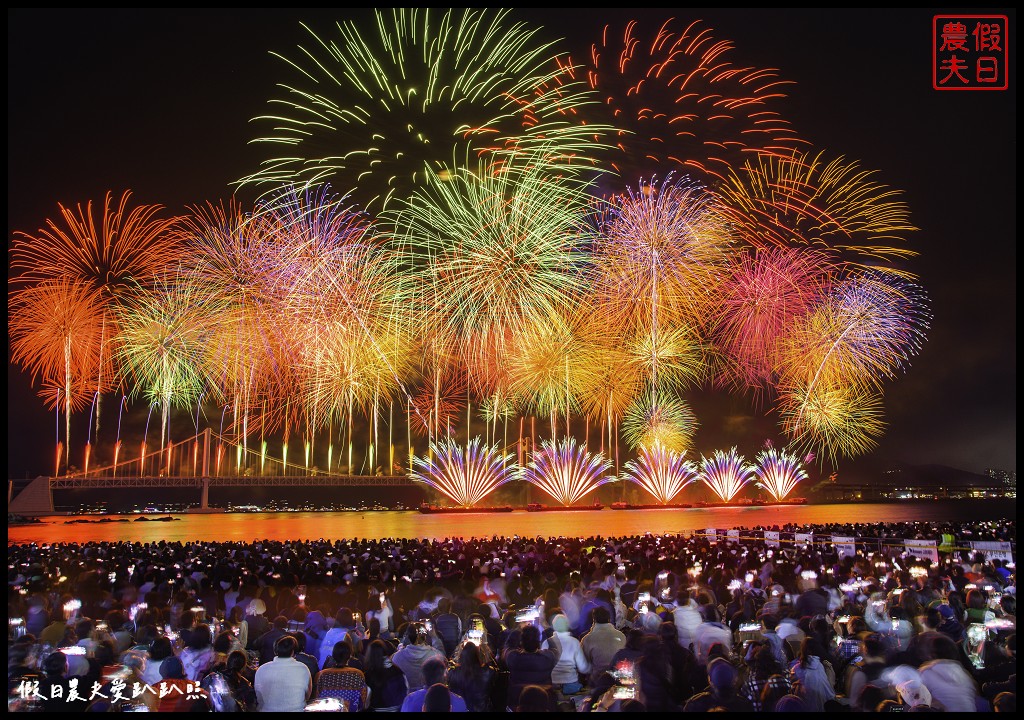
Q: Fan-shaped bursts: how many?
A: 5